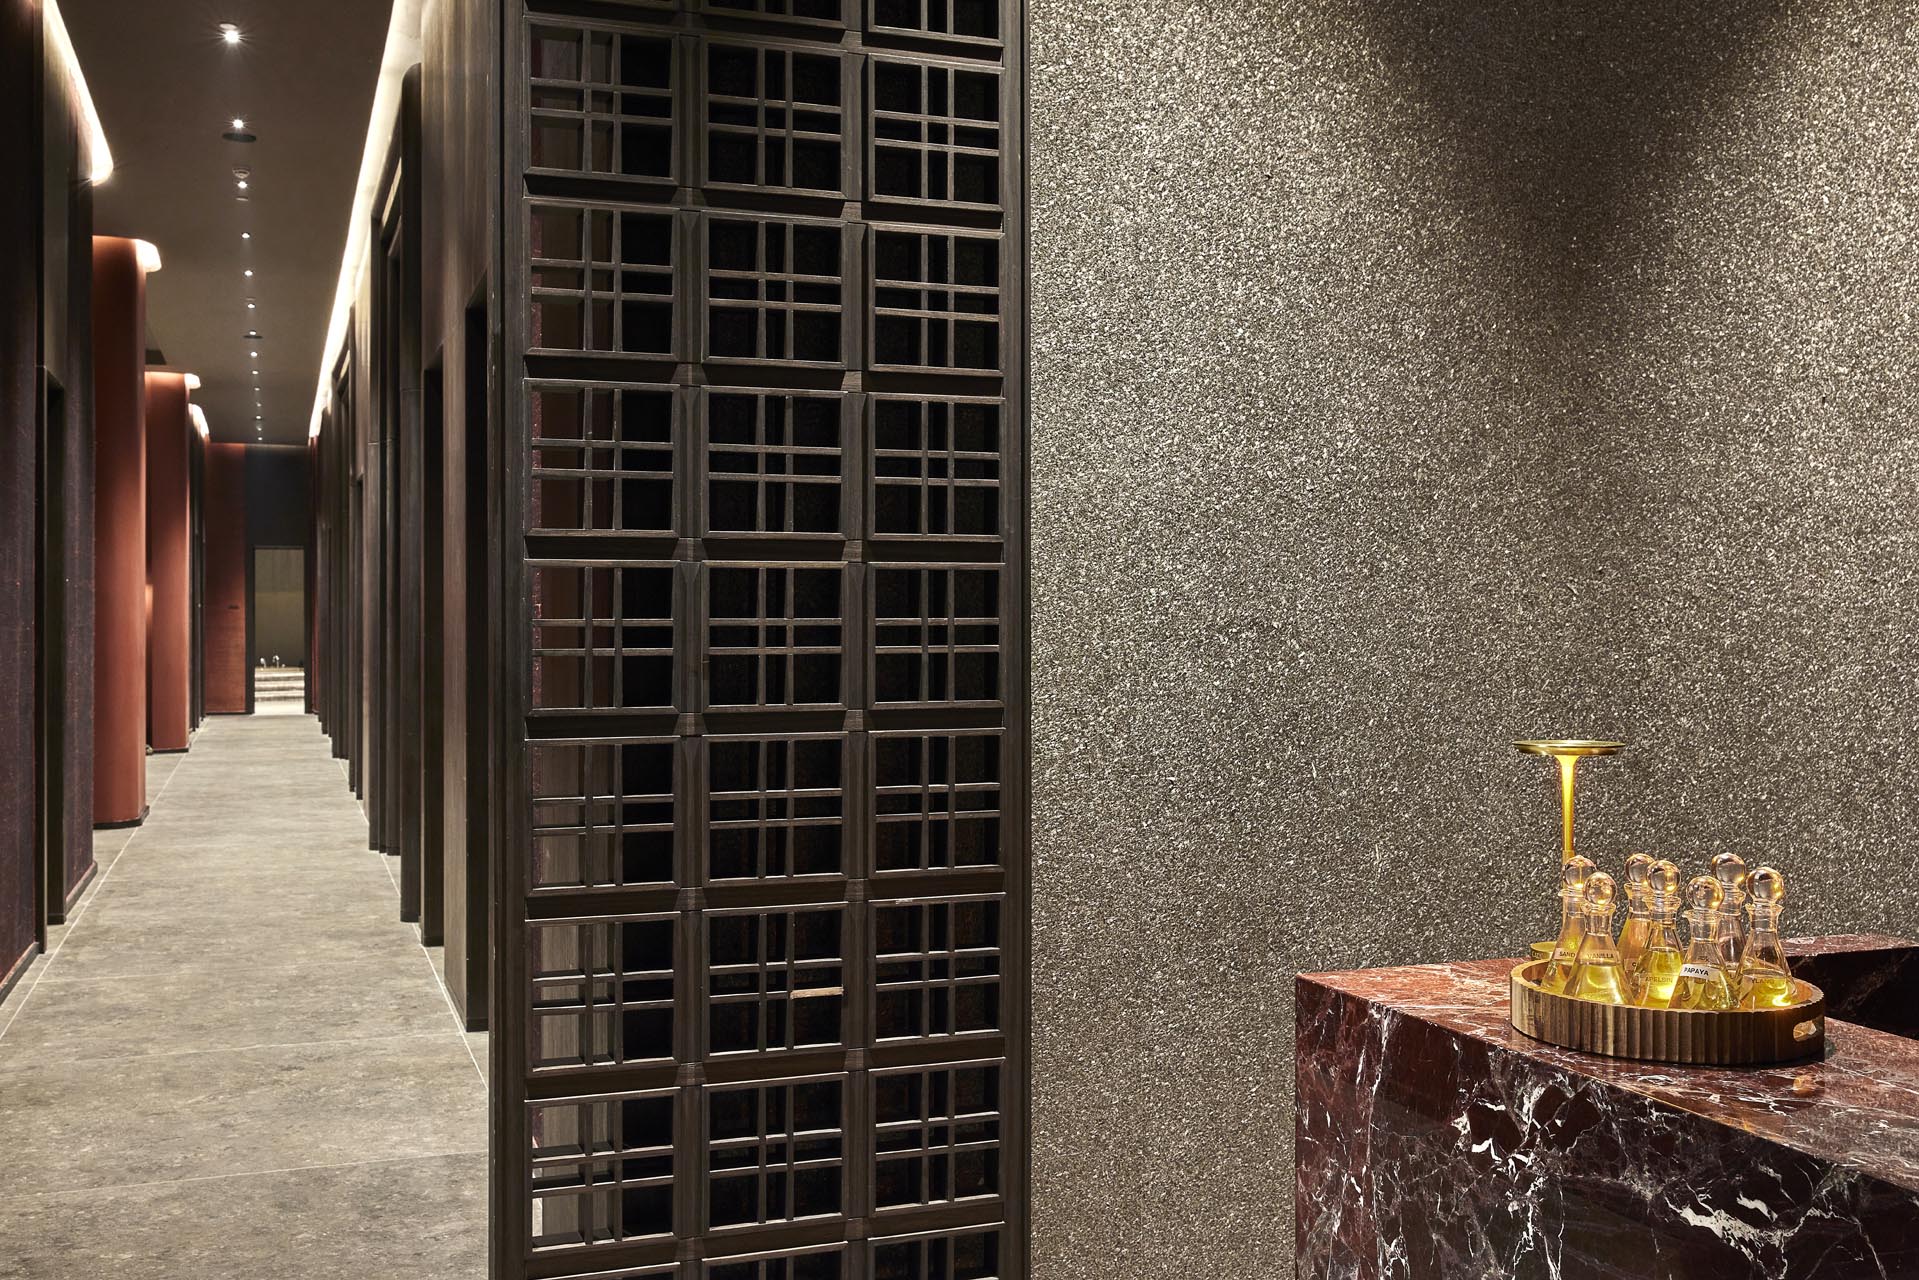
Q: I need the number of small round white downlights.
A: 14